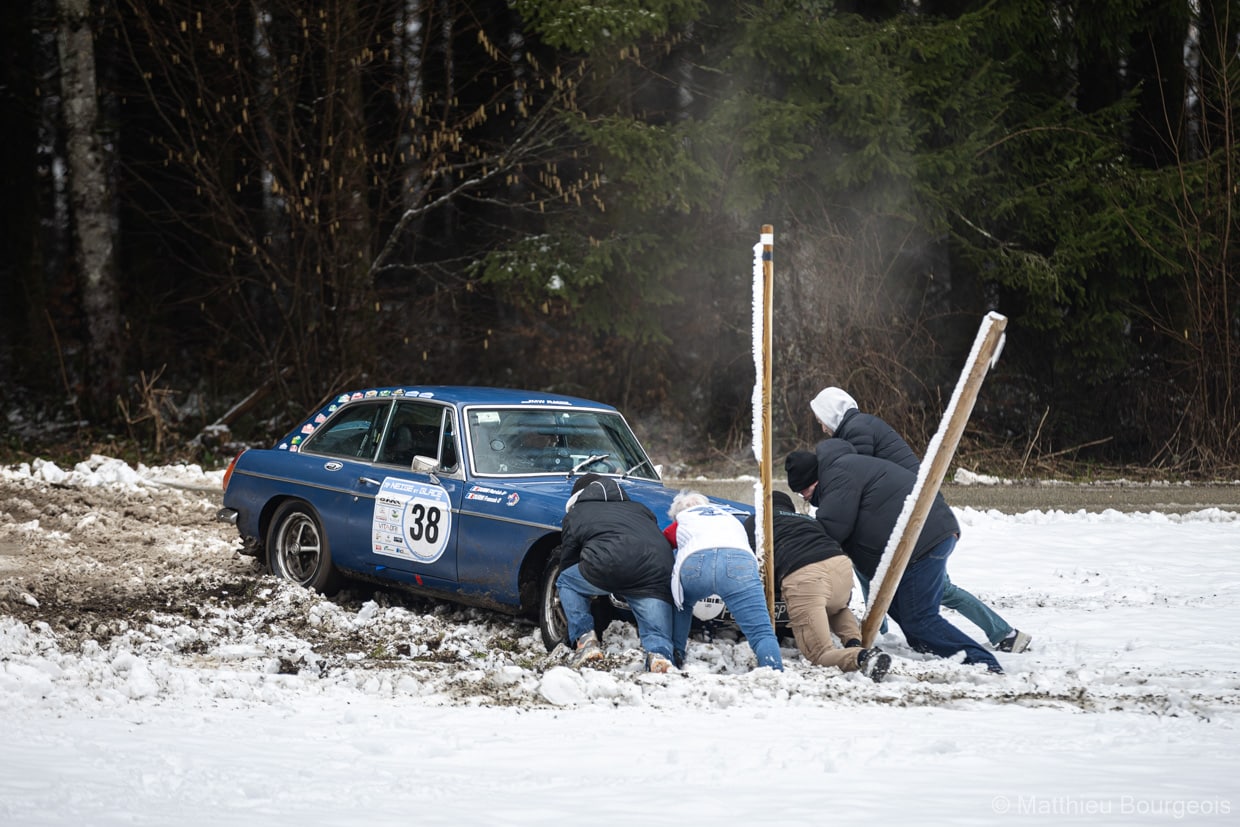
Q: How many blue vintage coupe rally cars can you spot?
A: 1